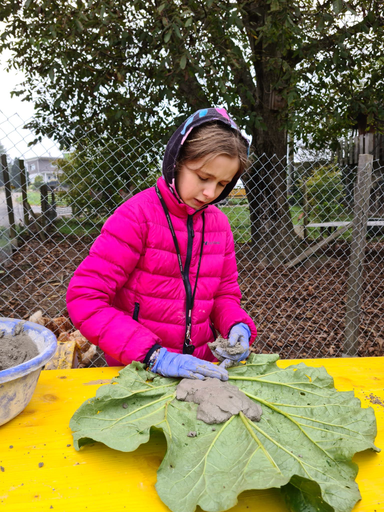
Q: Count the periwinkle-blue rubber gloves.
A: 2